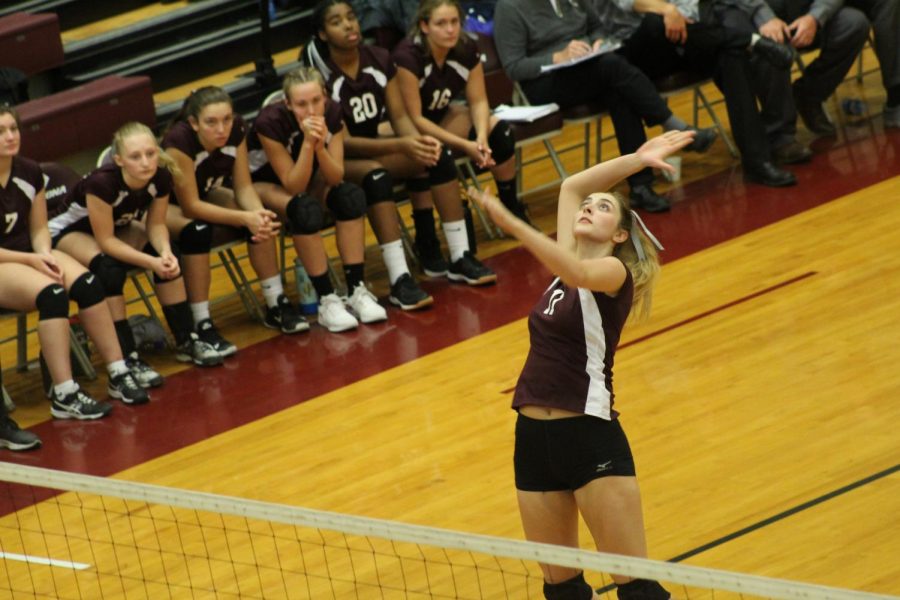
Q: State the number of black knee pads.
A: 14